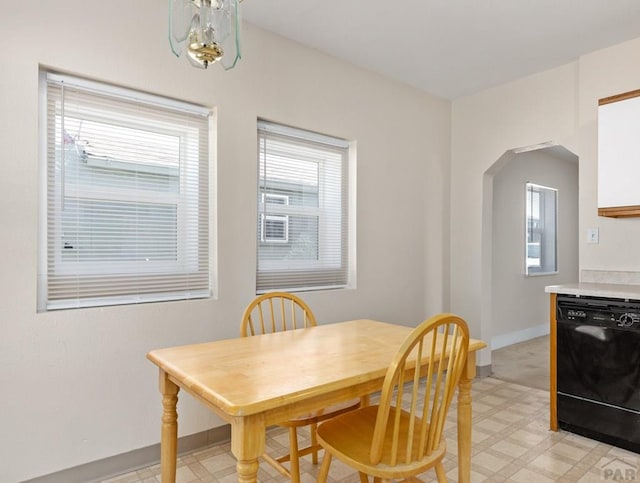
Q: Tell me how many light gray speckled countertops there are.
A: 1